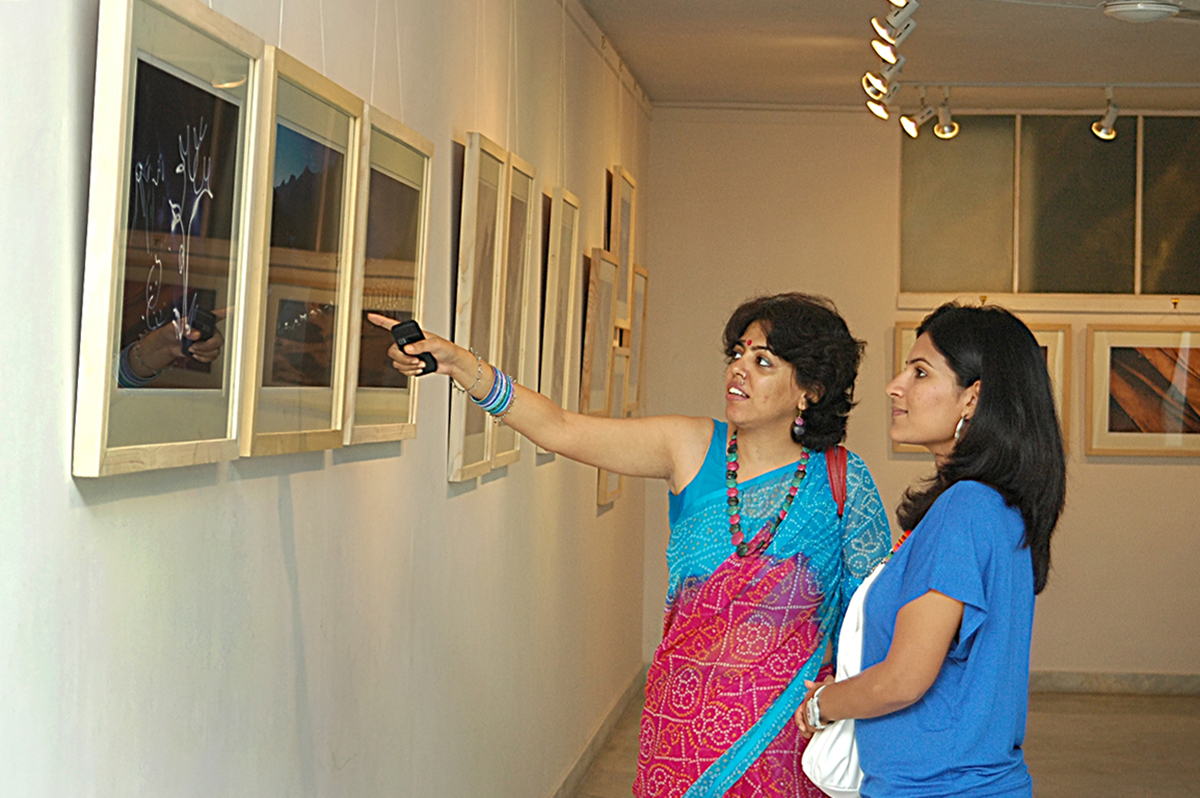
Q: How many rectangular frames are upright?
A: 10